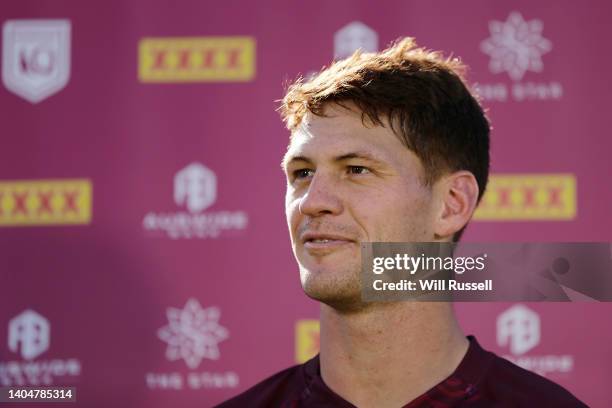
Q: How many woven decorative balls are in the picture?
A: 0